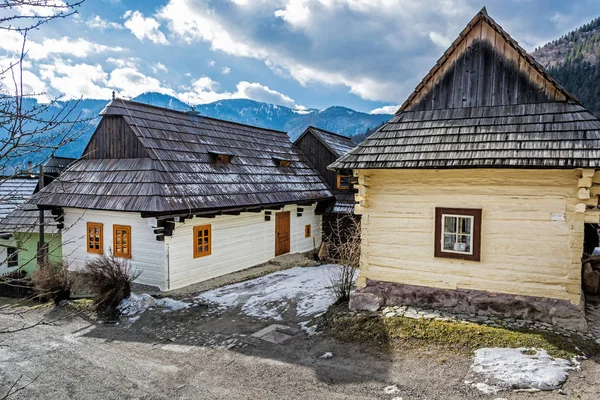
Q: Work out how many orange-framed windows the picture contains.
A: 5